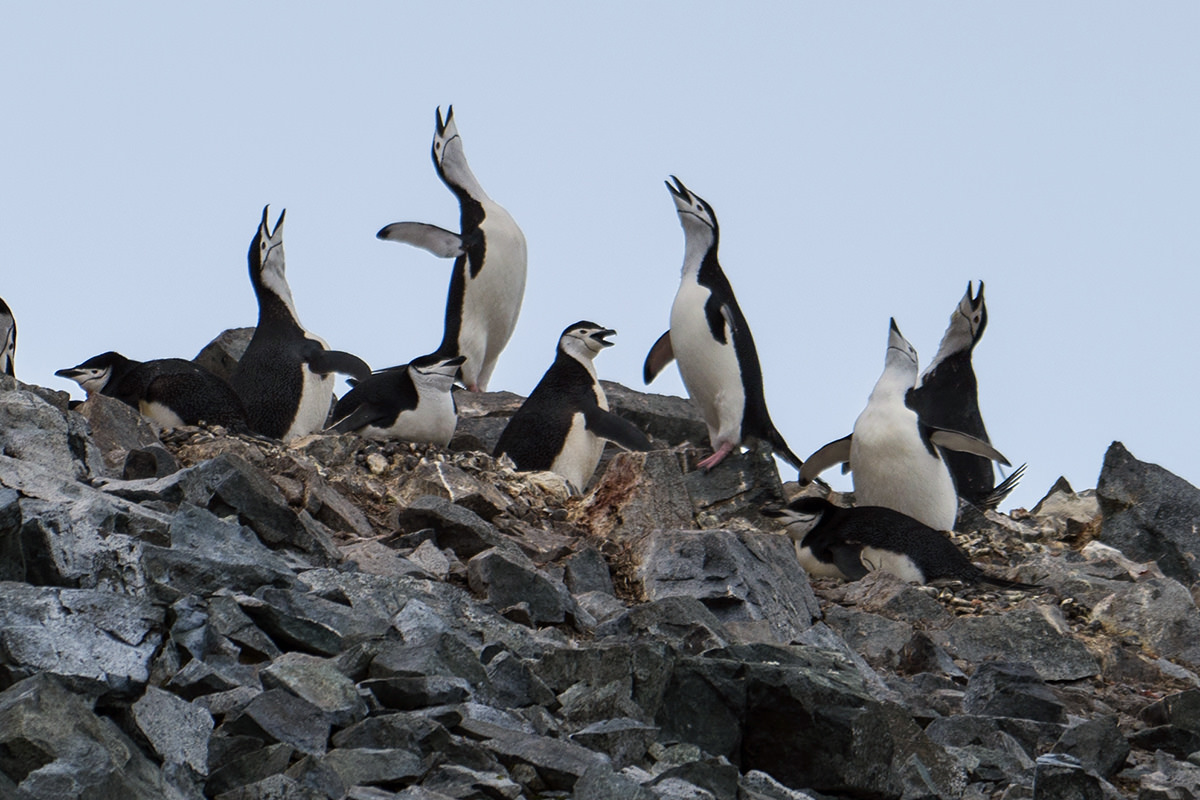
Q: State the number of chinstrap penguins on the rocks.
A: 10